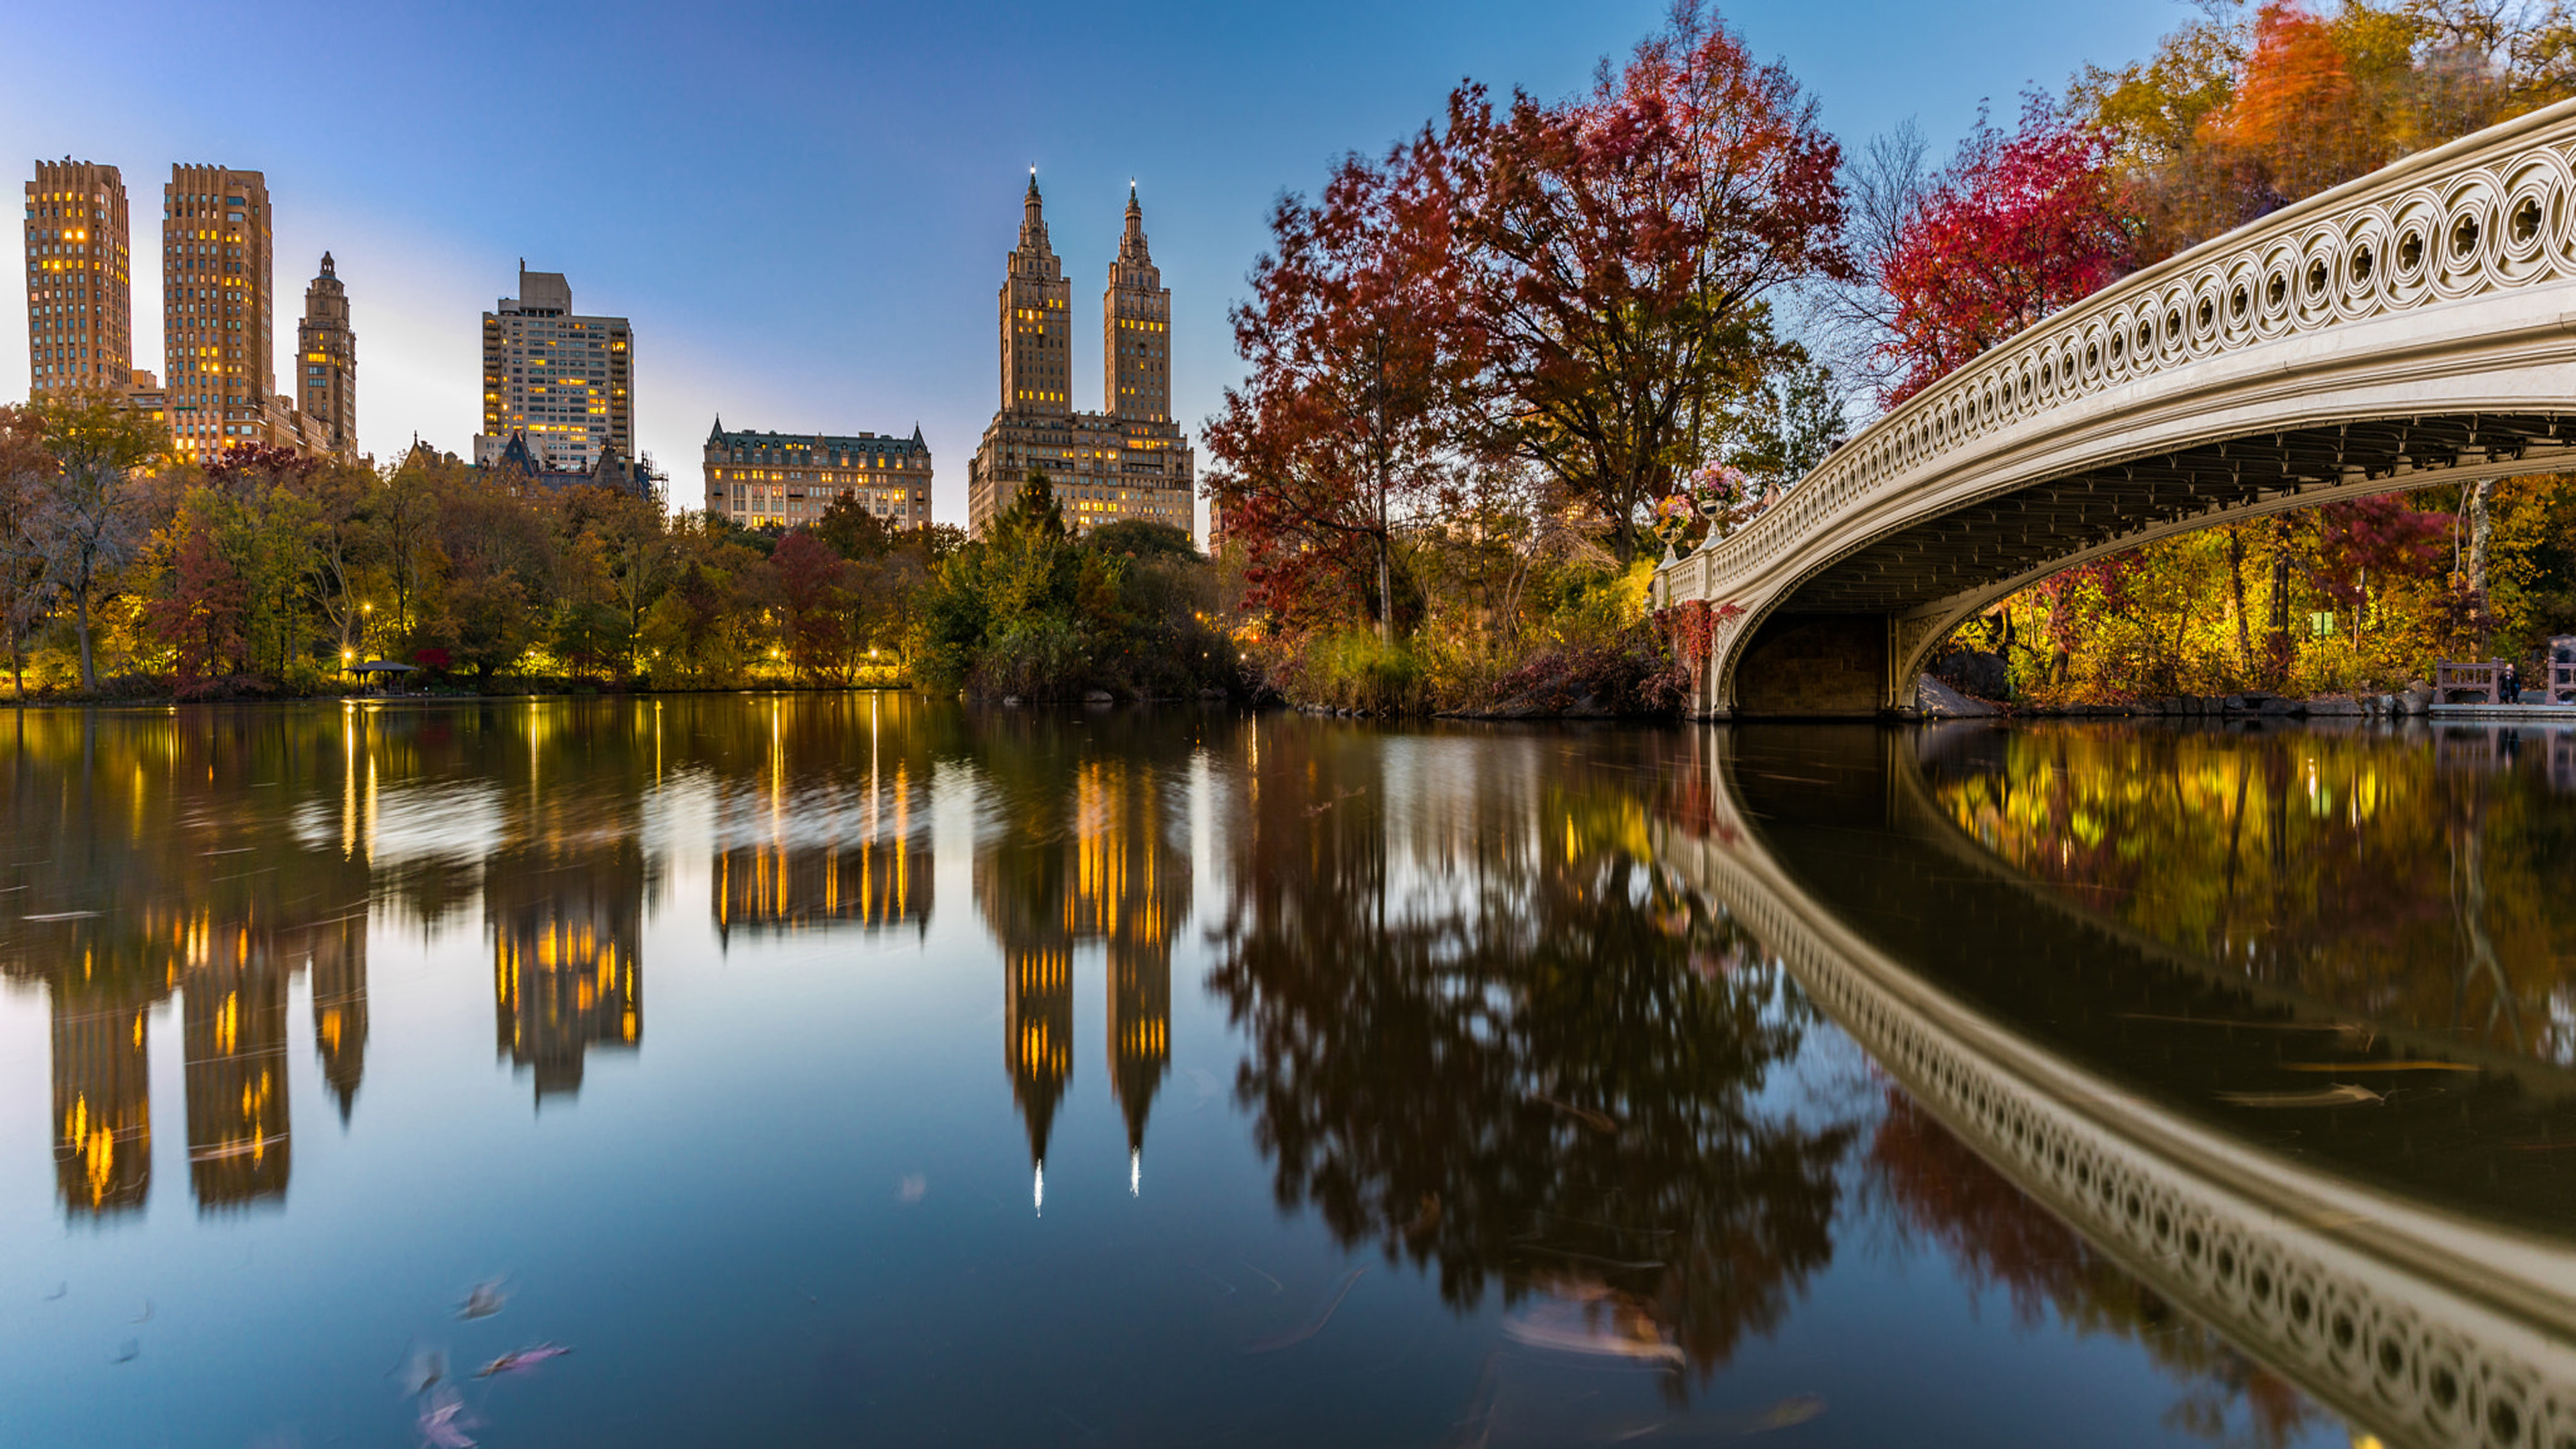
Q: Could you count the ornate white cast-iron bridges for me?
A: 1